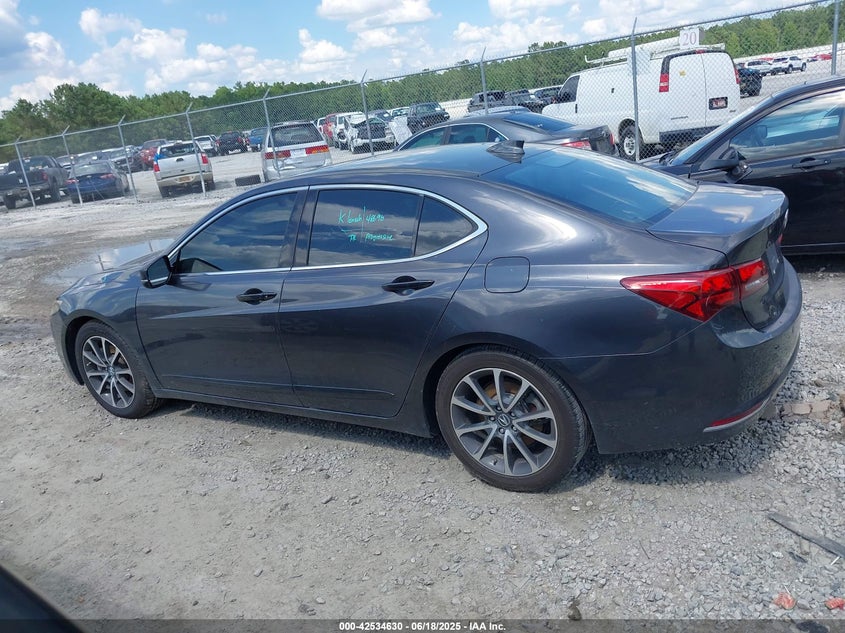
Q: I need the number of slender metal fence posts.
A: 9